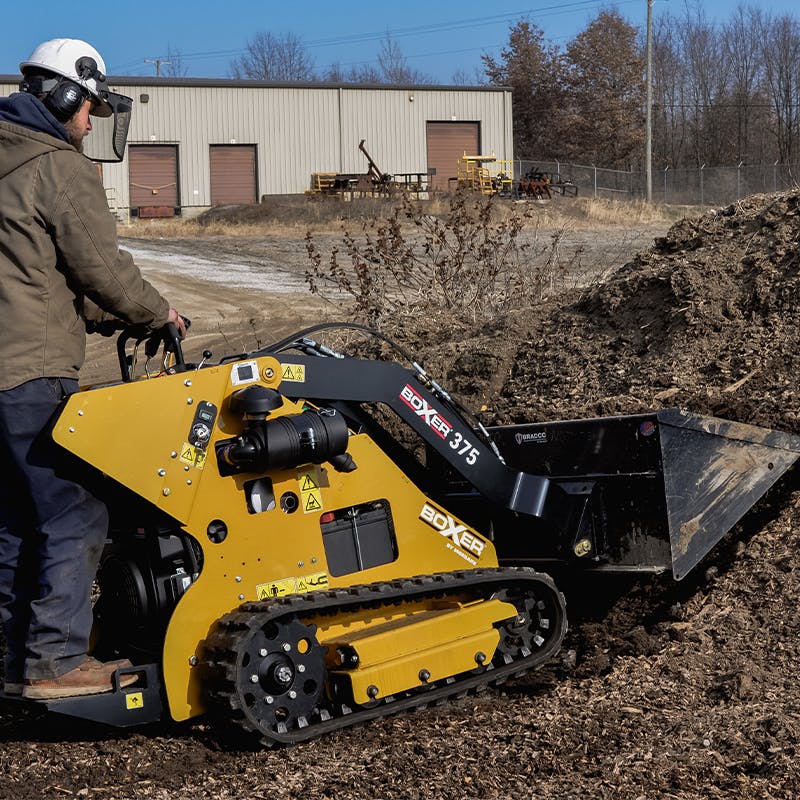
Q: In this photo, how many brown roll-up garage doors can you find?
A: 3